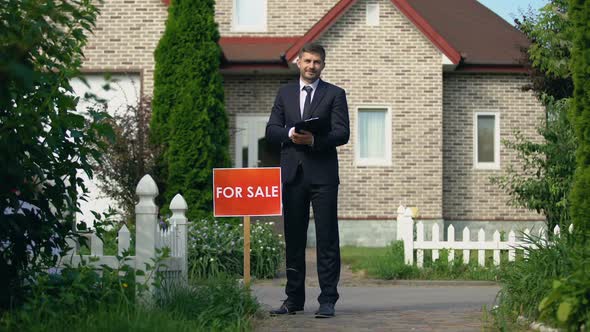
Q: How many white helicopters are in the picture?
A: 0